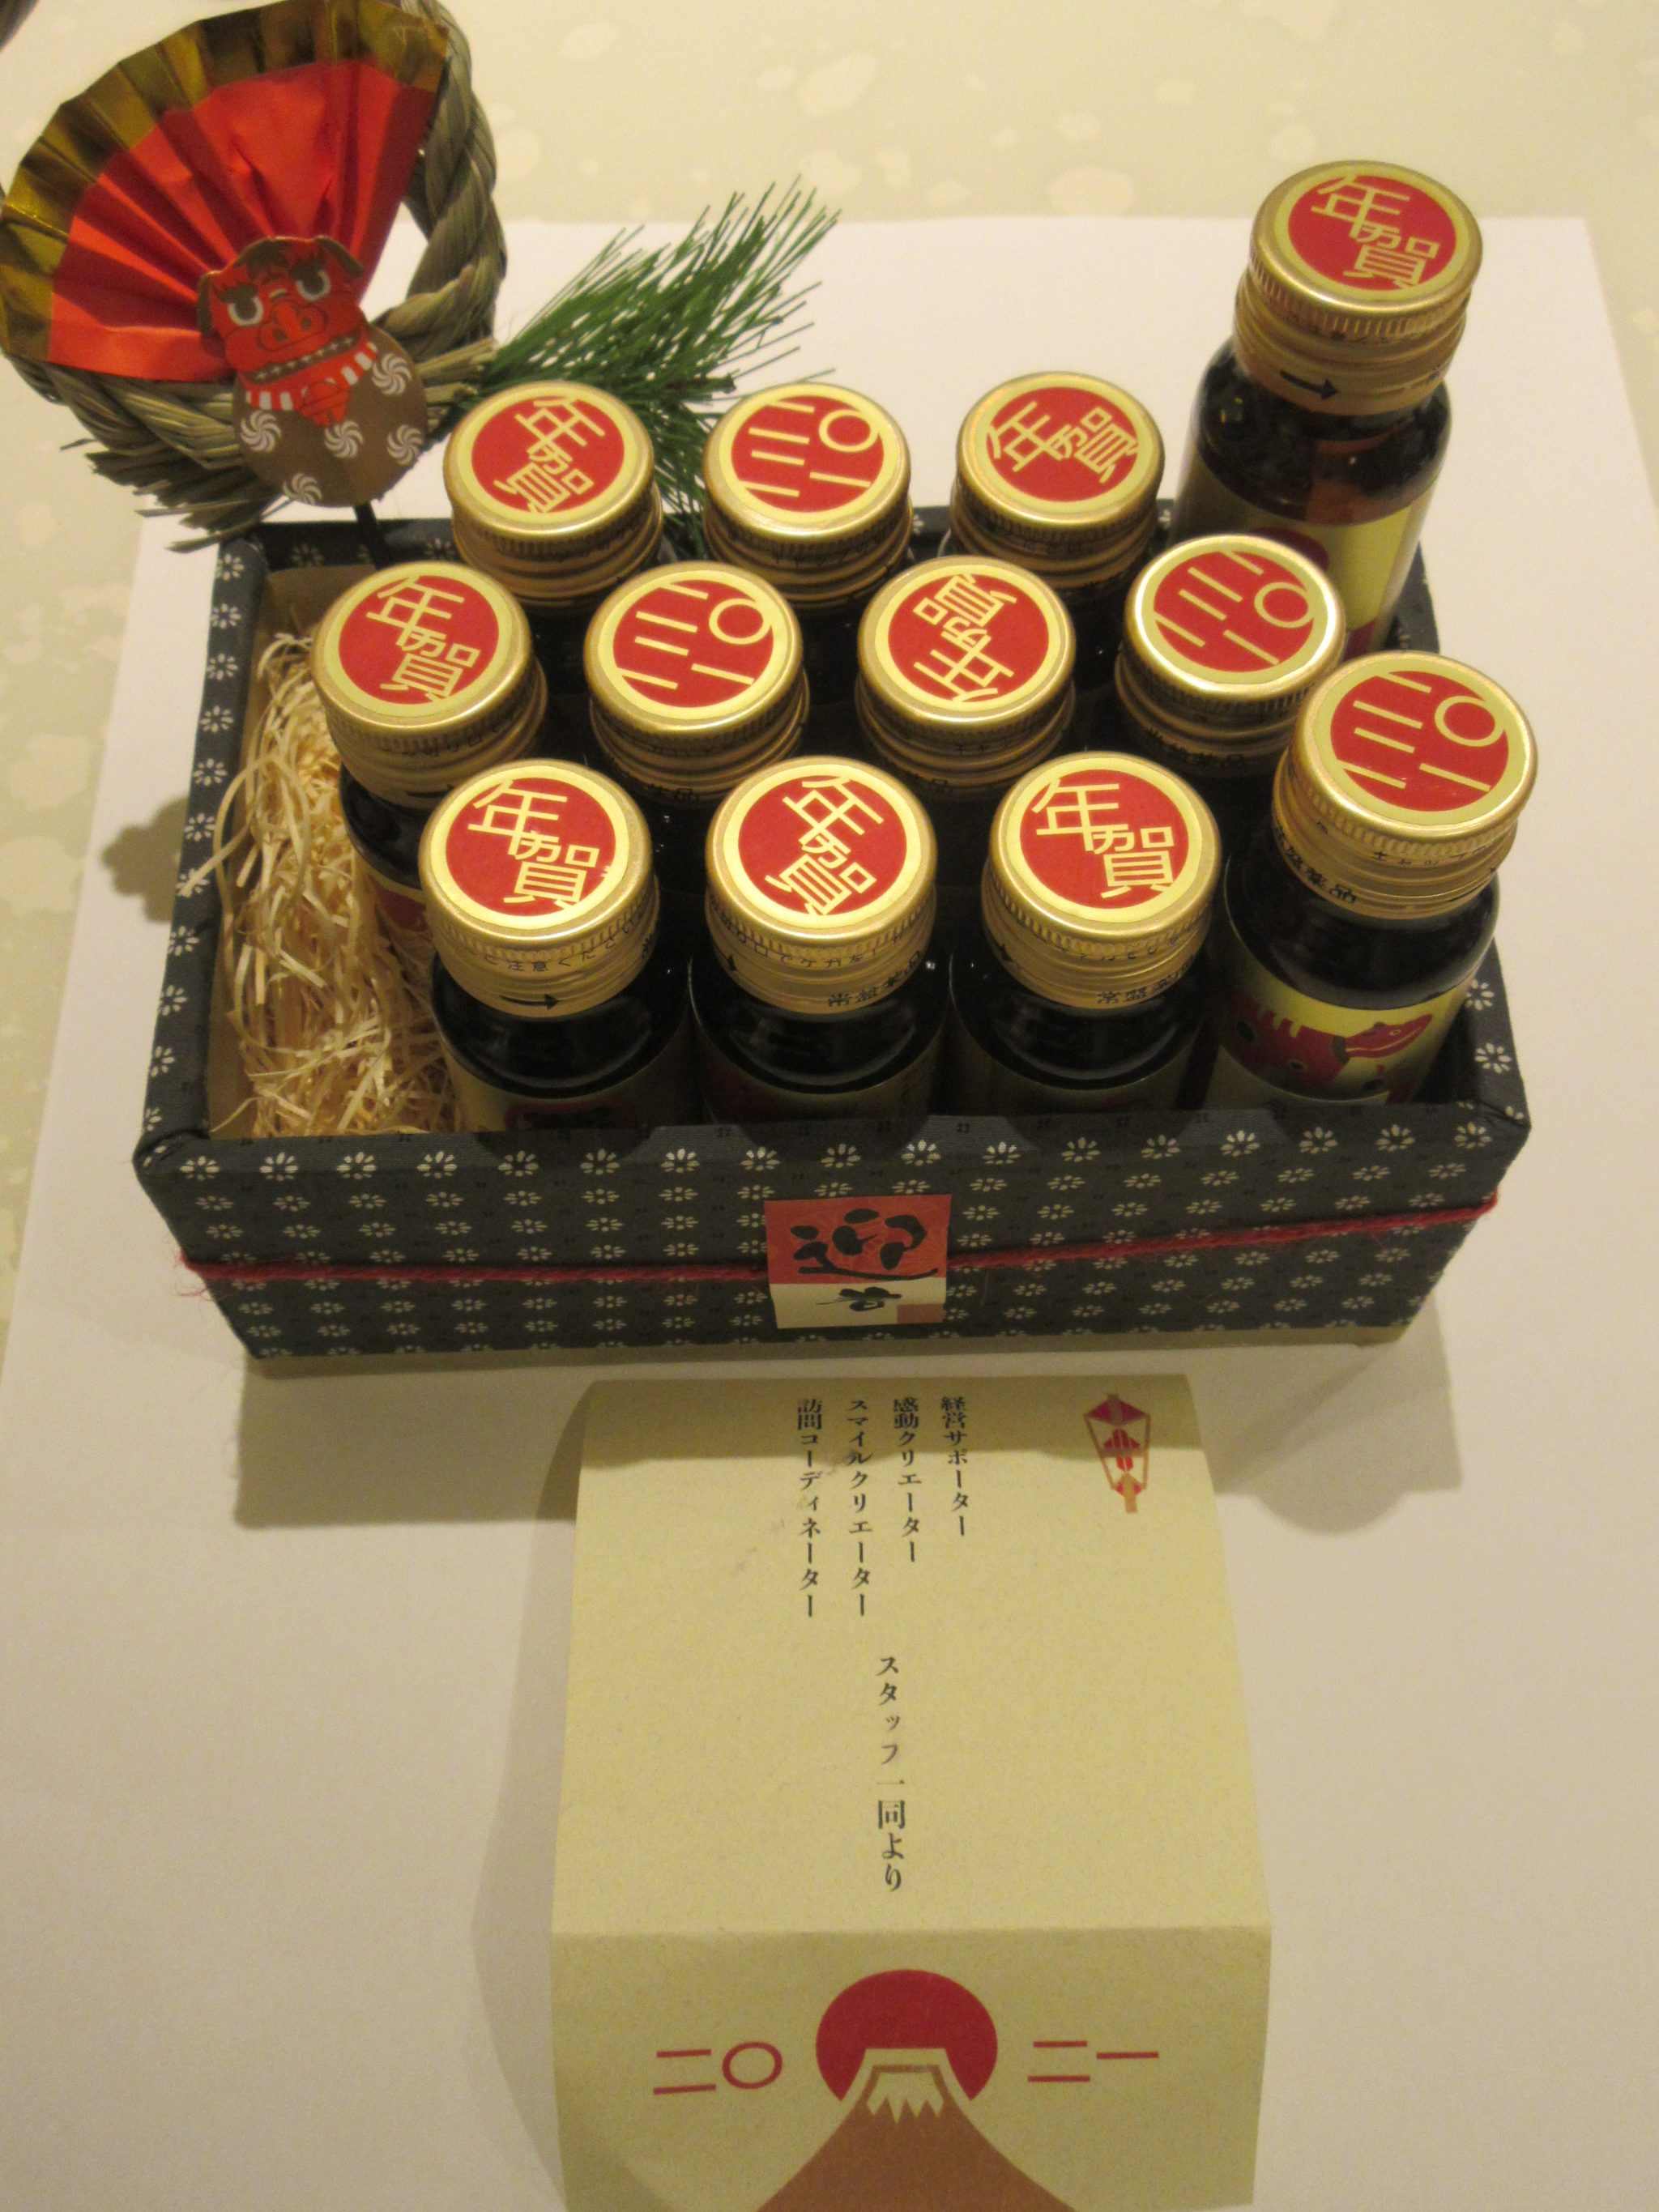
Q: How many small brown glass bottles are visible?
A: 12